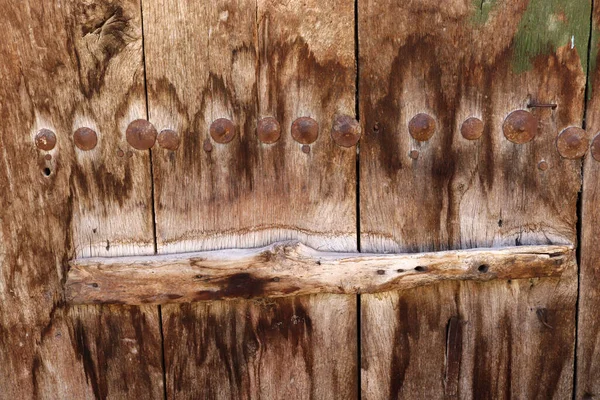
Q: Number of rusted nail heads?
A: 13